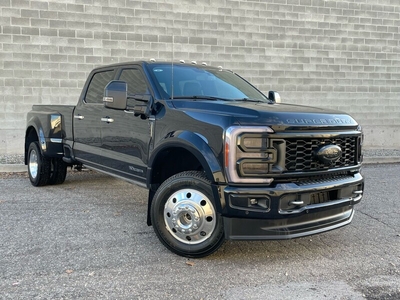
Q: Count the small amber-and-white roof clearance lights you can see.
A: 5